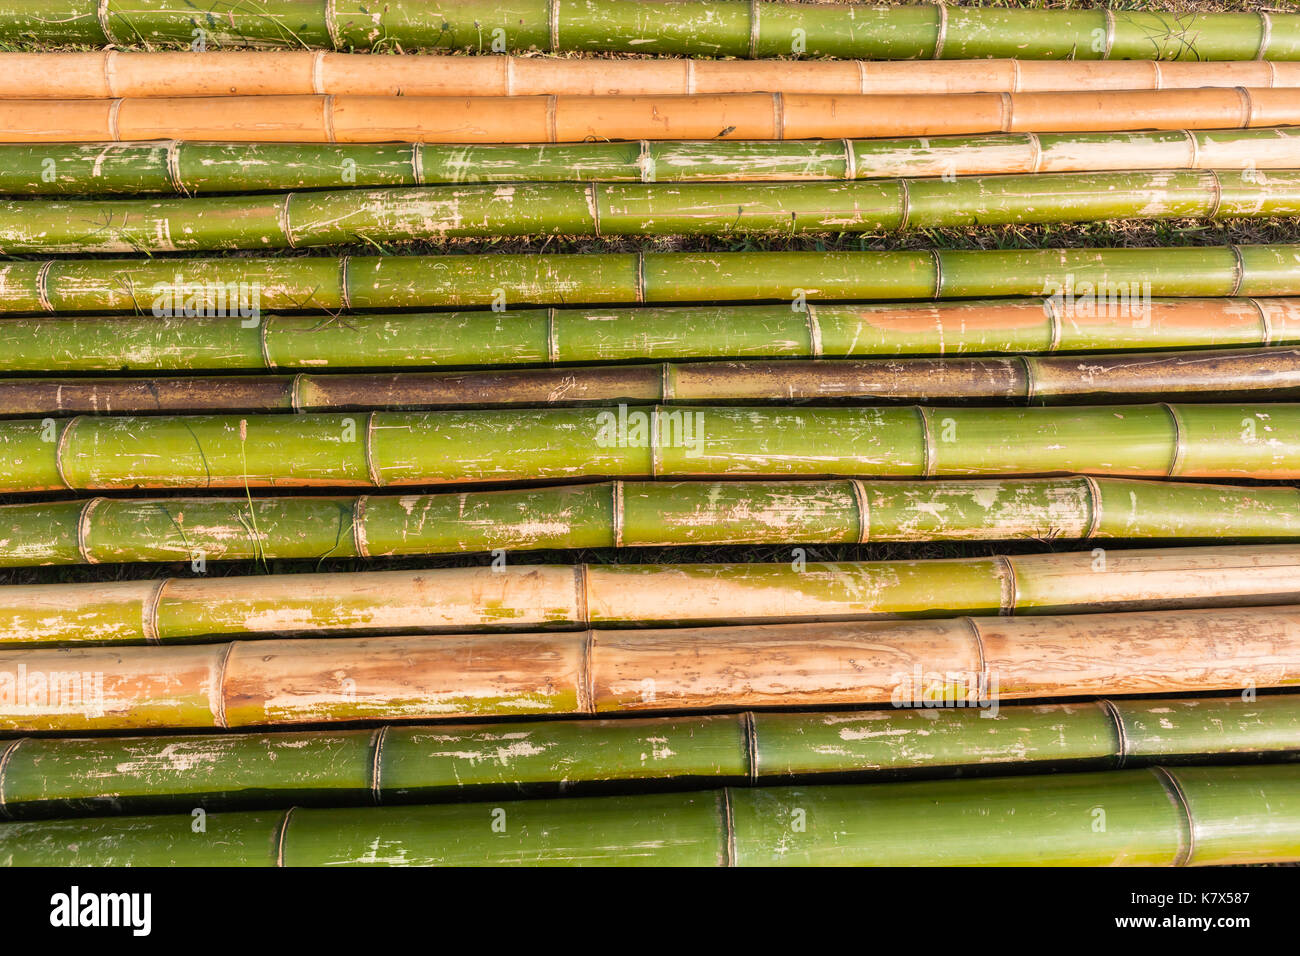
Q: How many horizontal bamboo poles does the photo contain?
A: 14